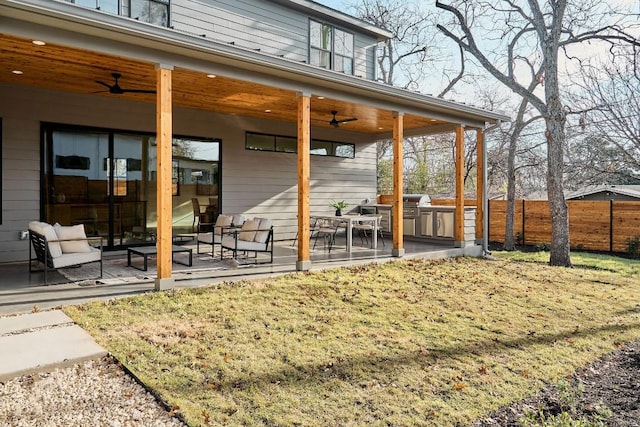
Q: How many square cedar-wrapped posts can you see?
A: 5